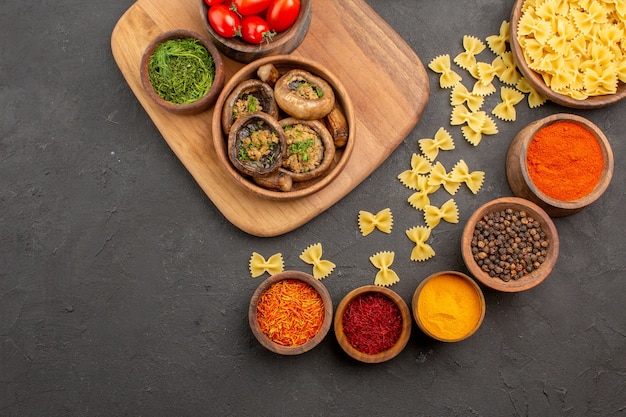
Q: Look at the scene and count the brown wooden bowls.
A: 9